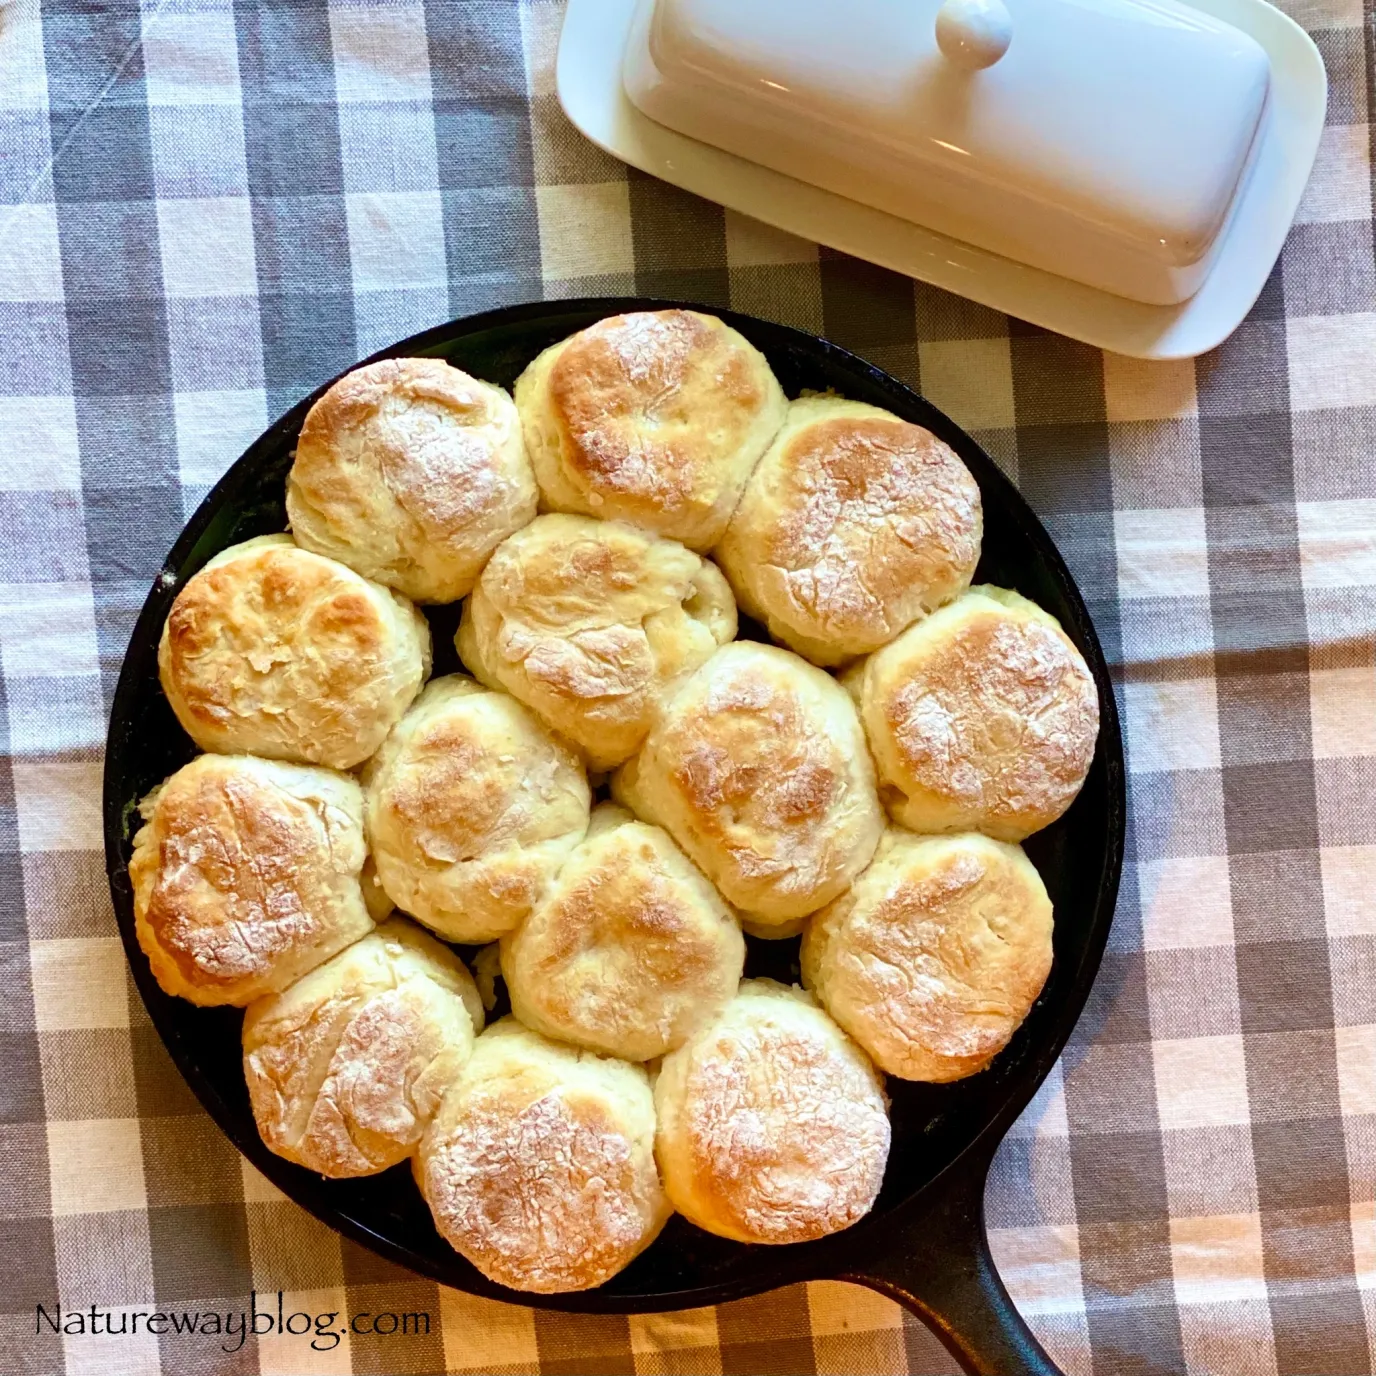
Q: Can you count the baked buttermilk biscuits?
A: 14